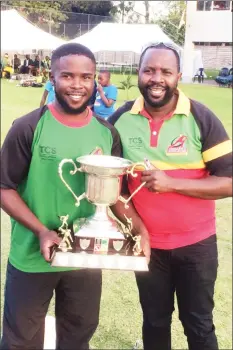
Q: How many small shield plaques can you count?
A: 2